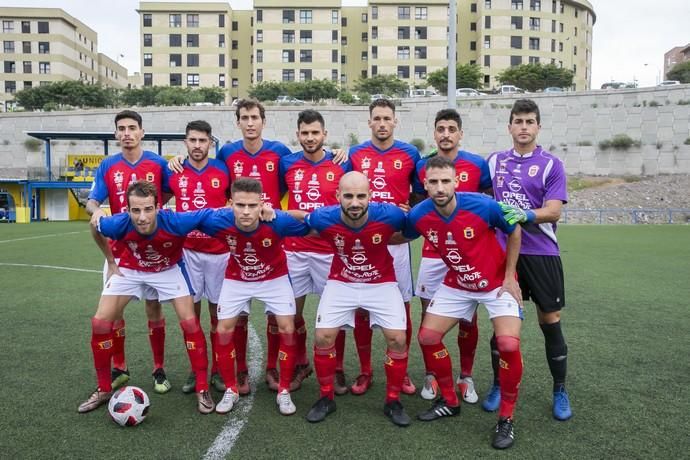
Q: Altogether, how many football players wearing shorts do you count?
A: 11